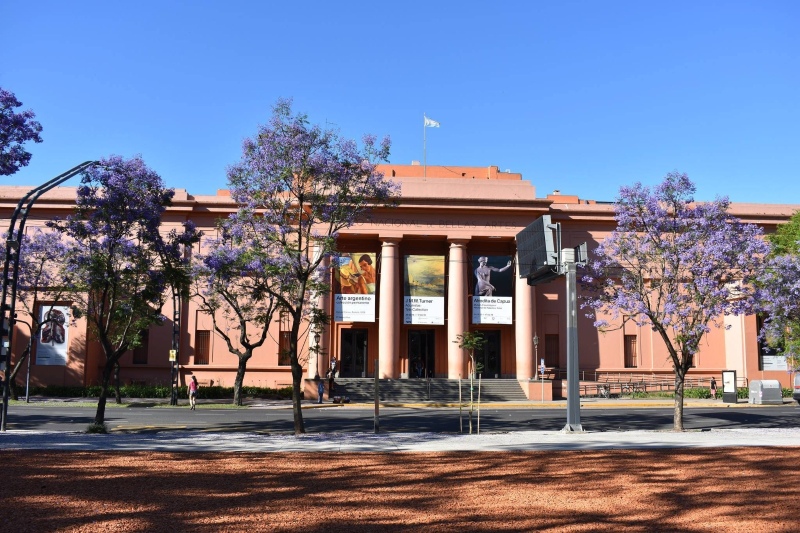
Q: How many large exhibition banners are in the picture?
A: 3